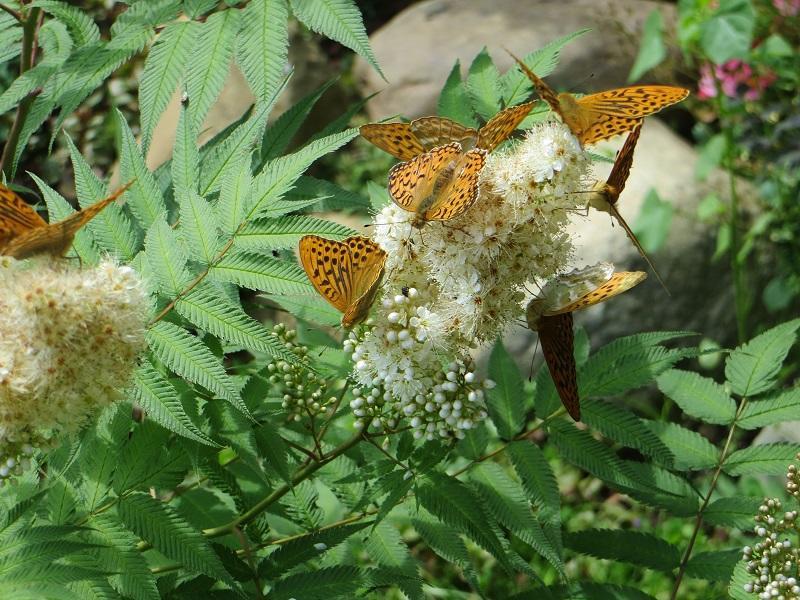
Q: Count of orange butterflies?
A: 7